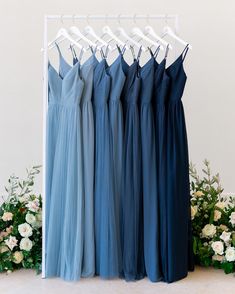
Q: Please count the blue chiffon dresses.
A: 8